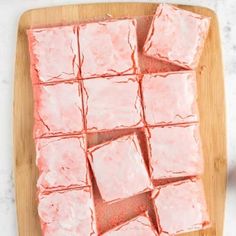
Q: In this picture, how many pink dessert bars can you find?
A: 12